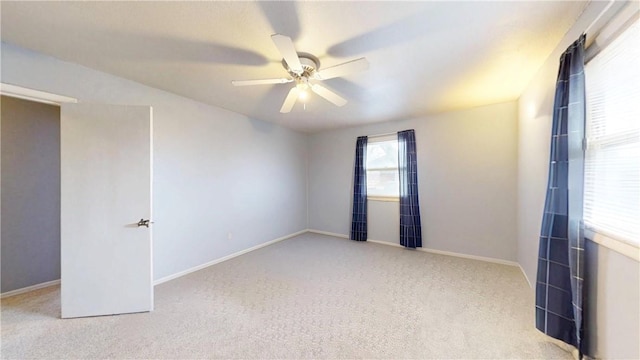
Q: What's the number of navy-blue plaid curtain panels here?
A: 3